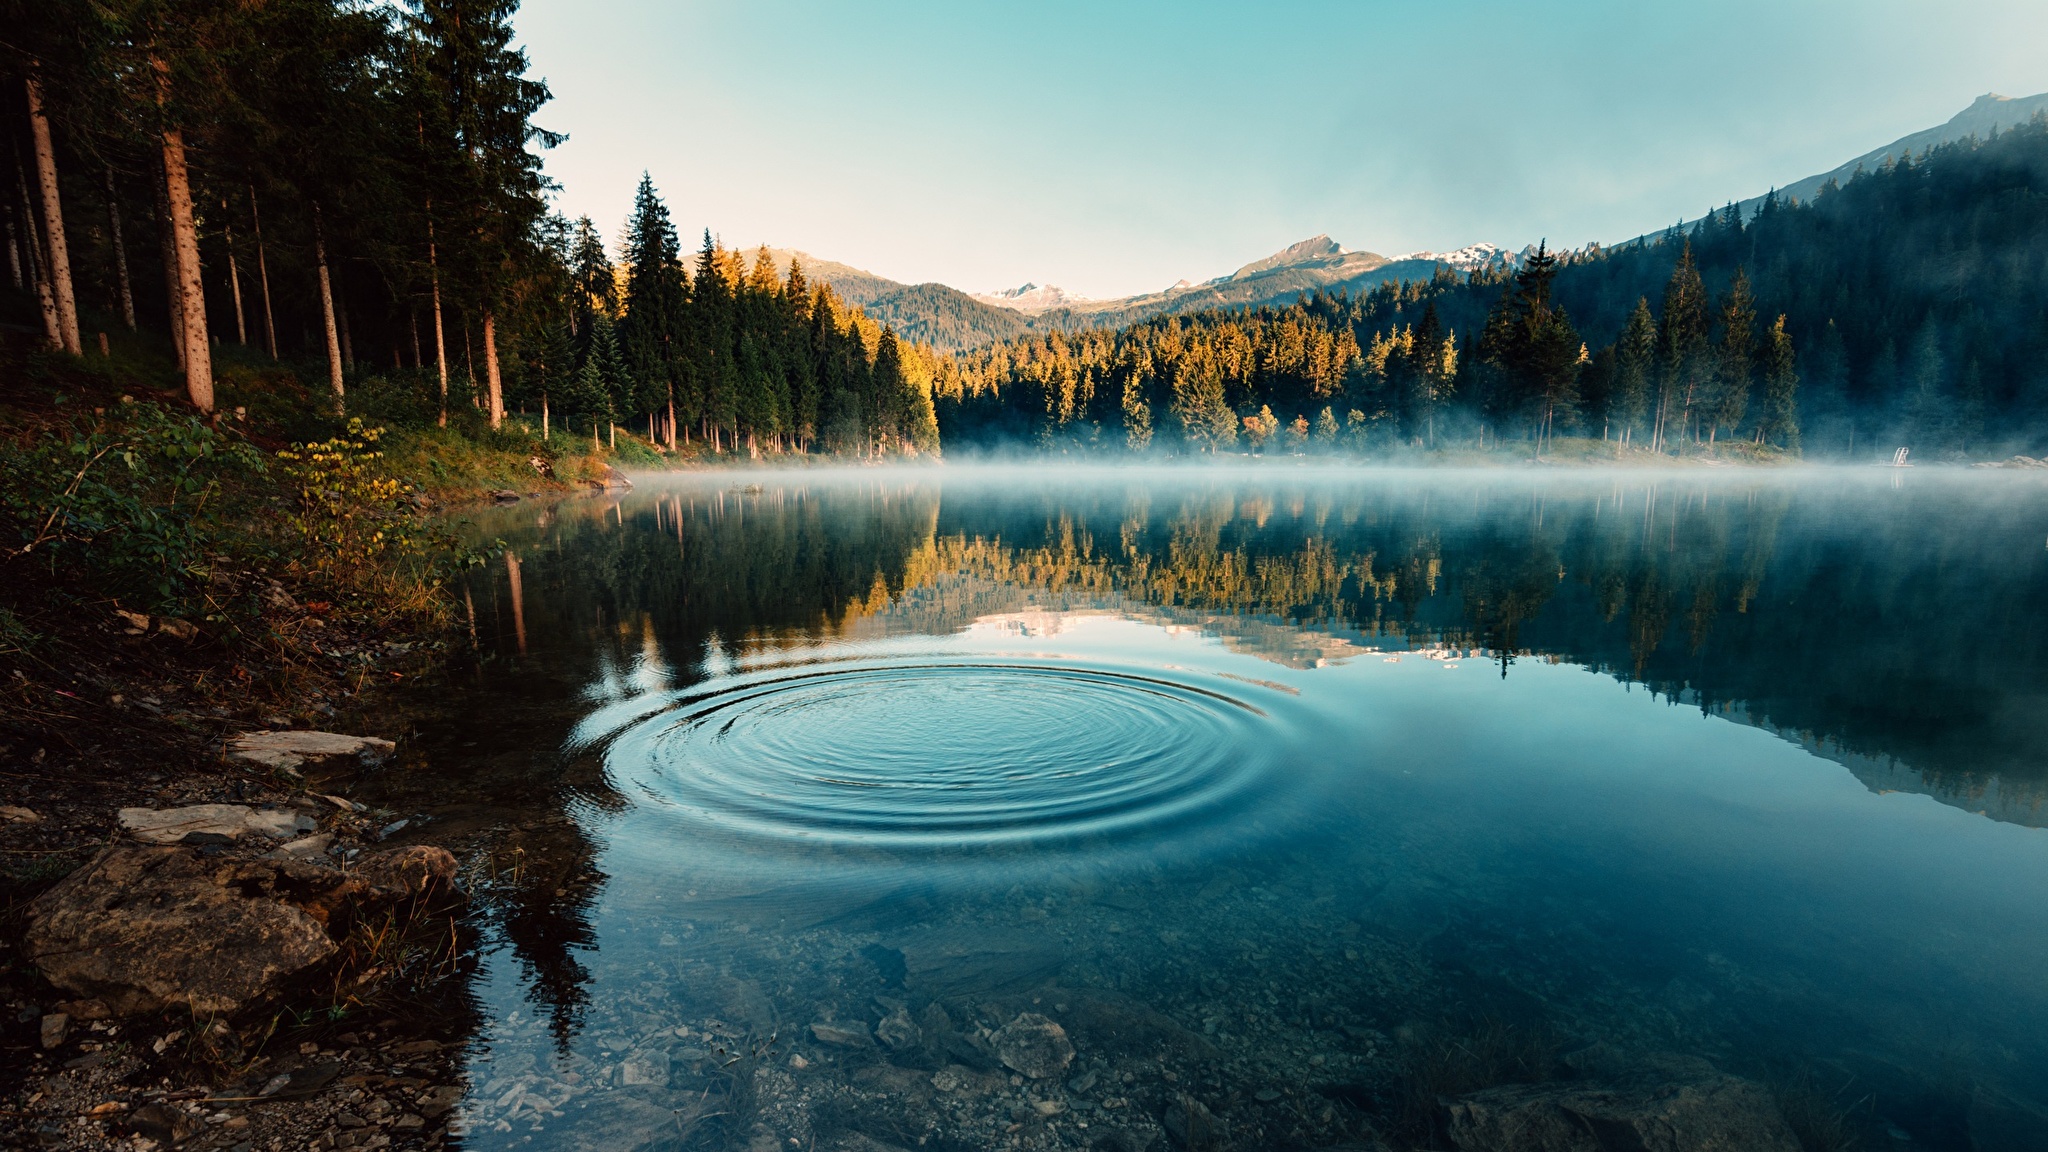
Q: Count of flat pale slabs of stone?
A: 2